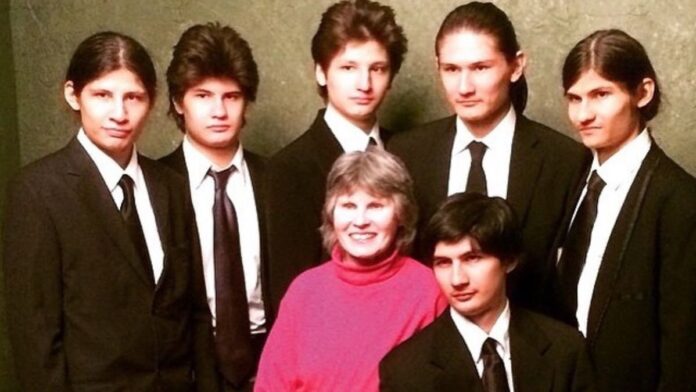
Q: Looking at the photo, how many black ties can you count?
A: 6